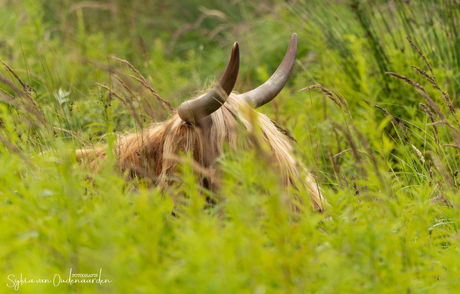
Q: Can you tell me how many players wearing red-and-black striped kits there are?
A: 0